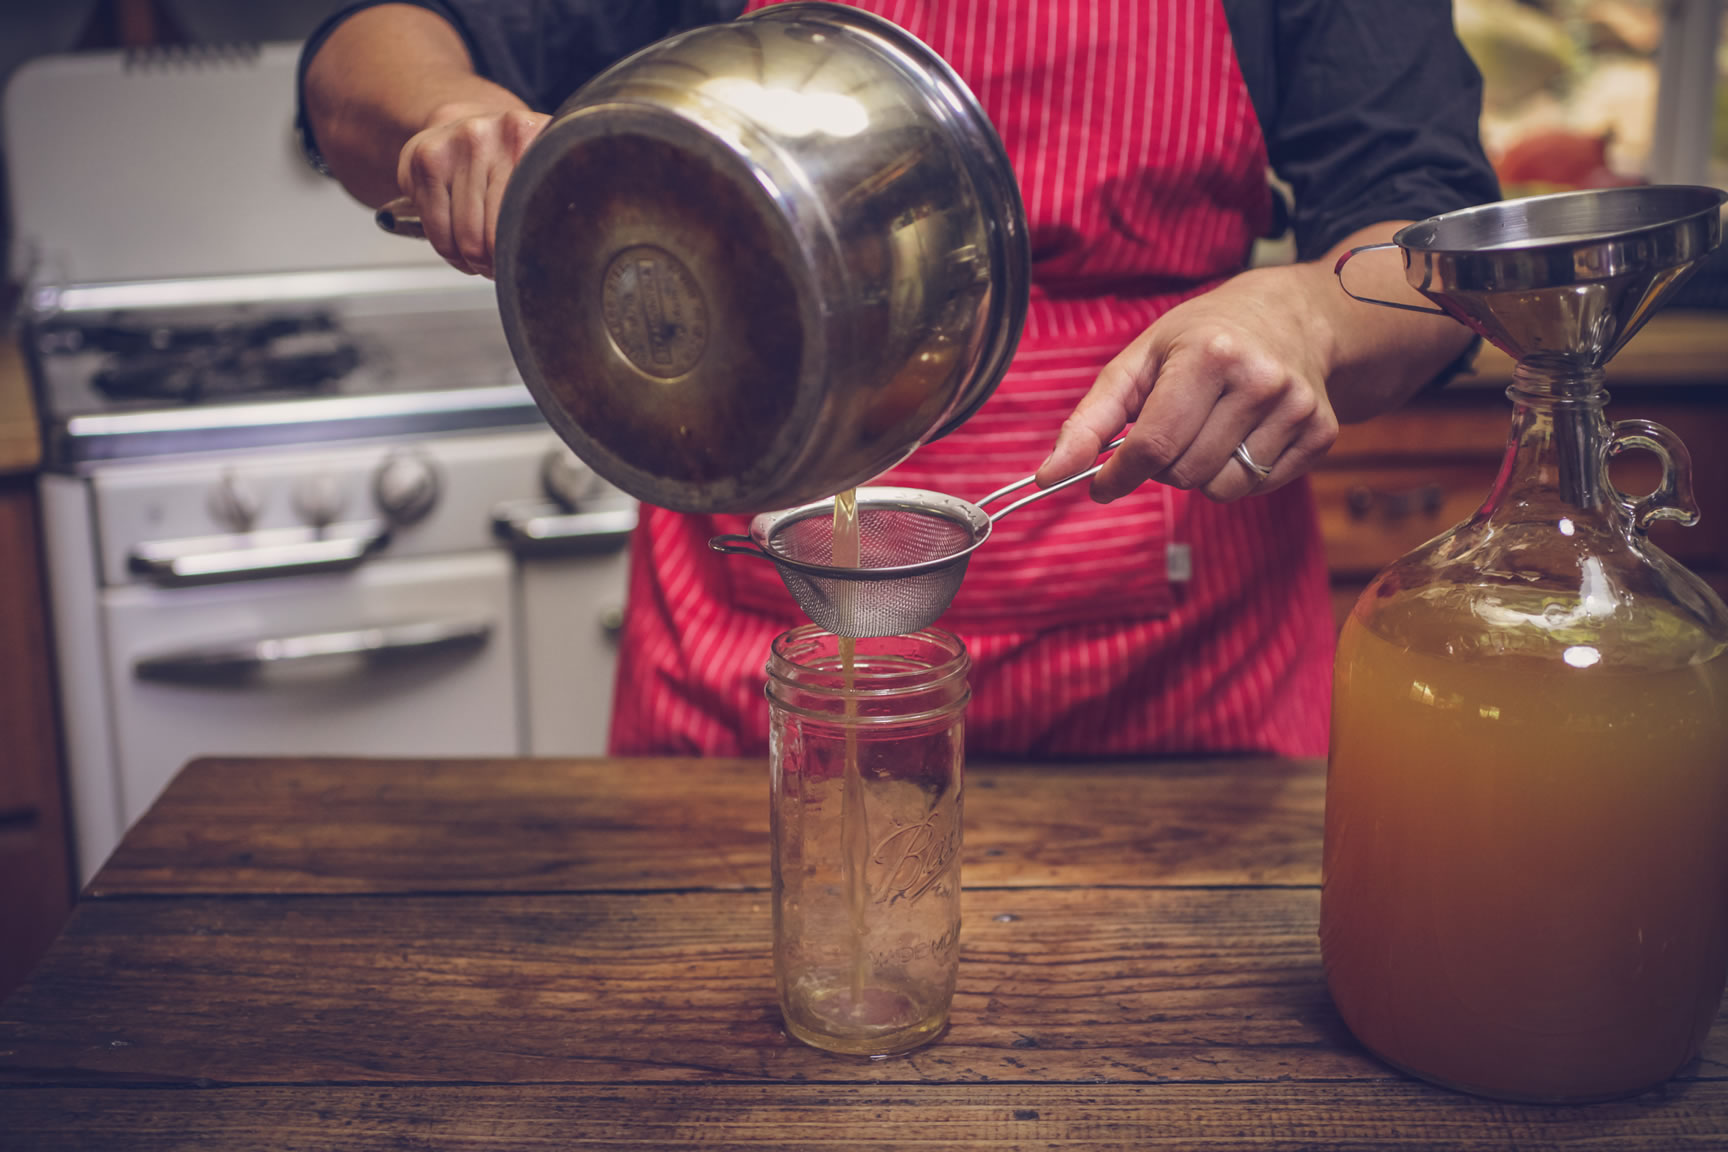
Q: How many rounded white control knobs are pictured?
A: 4